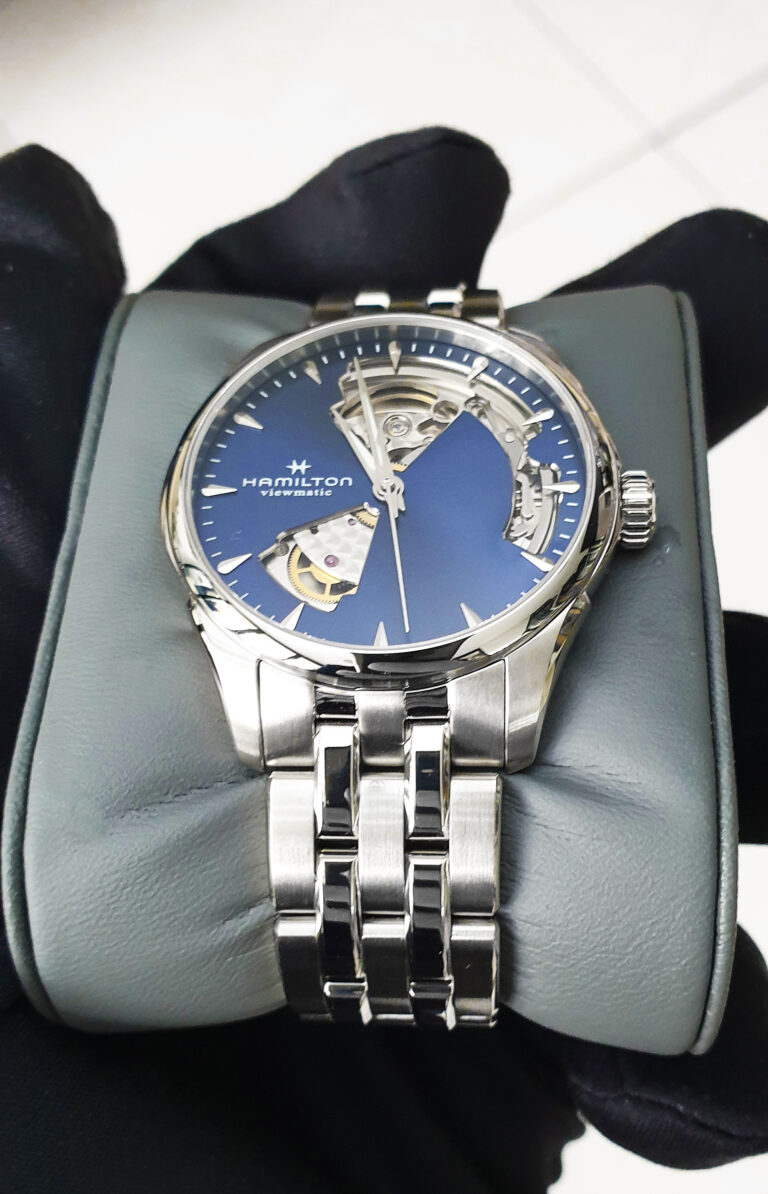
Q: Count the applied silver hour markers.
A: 12